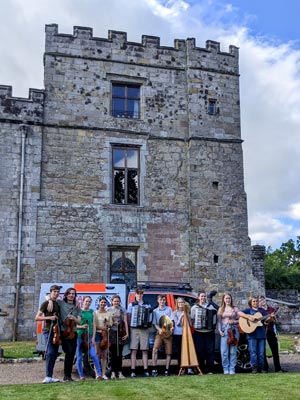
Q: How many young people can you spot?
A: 12